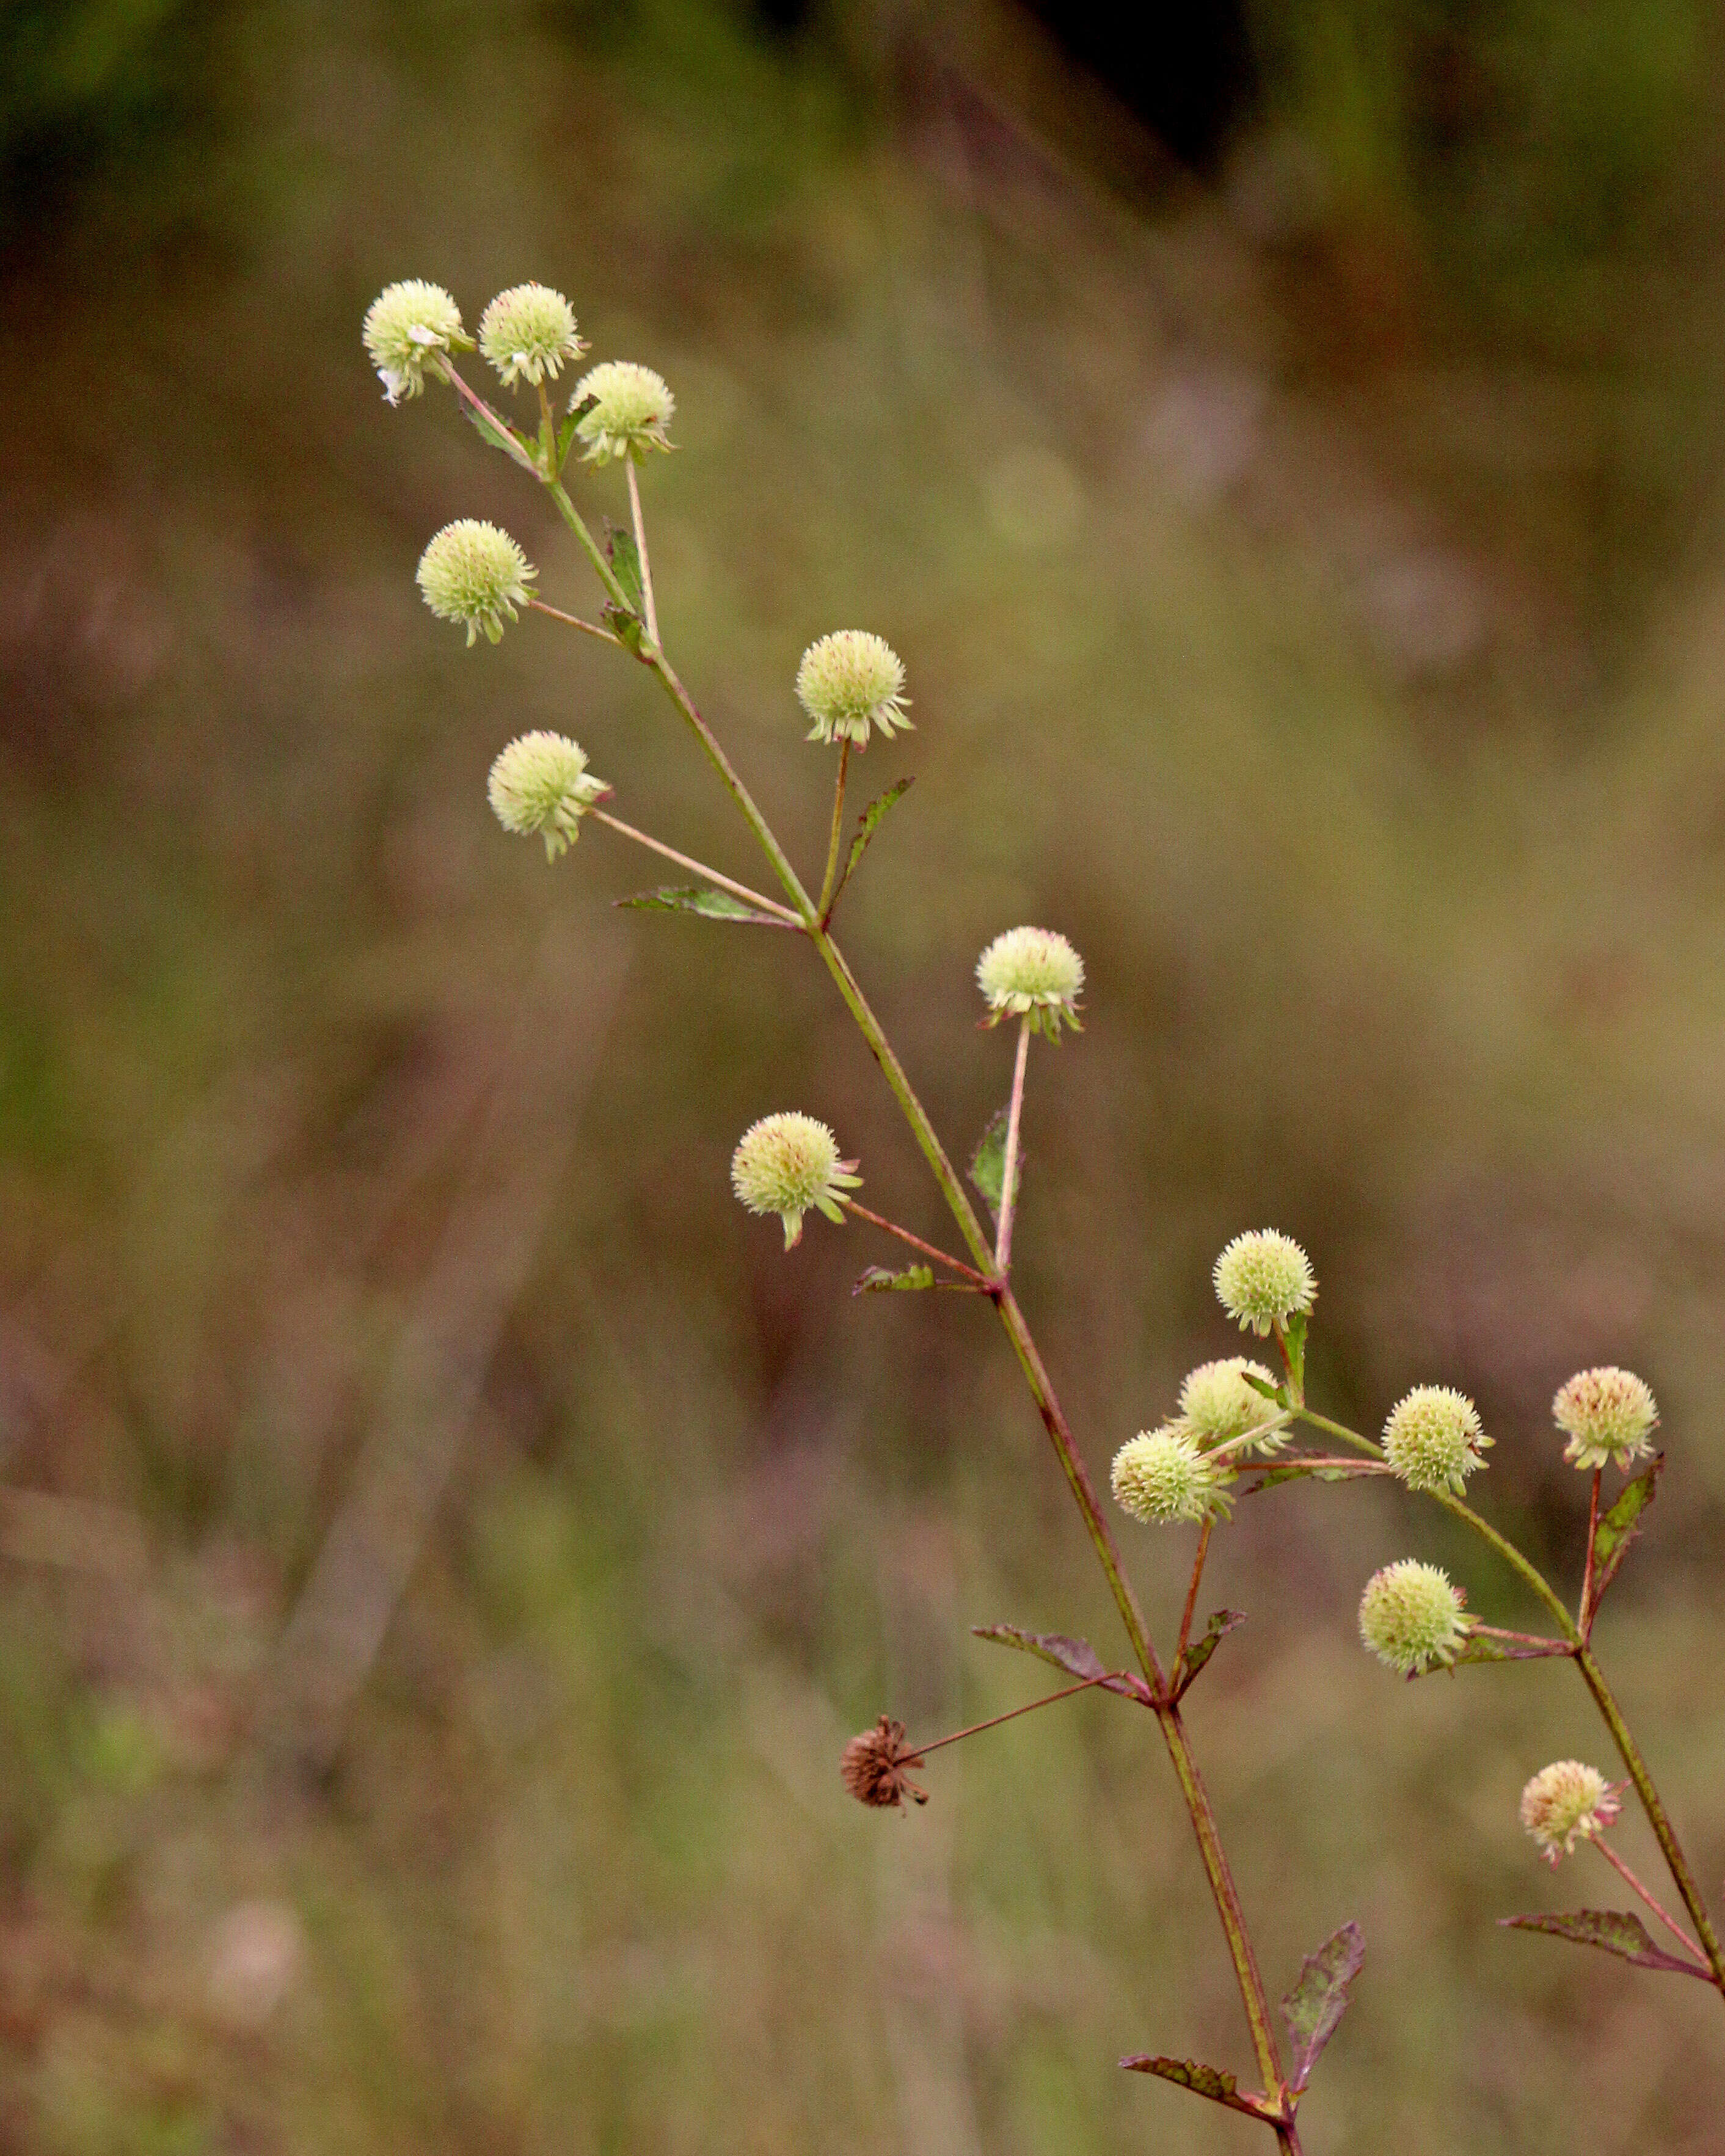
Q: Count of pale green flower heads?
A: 15